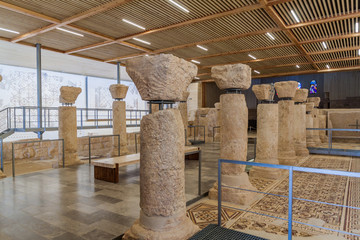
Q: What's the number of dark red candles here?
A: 0